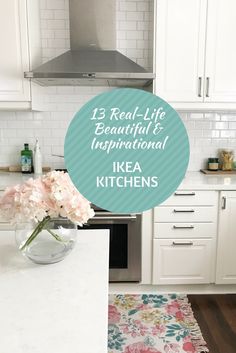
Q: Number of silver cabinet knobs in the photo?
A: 7